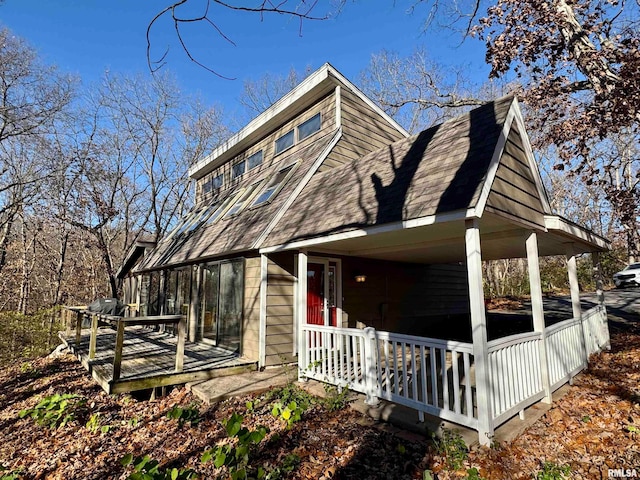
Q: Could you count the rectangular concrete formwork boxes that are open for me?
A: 0